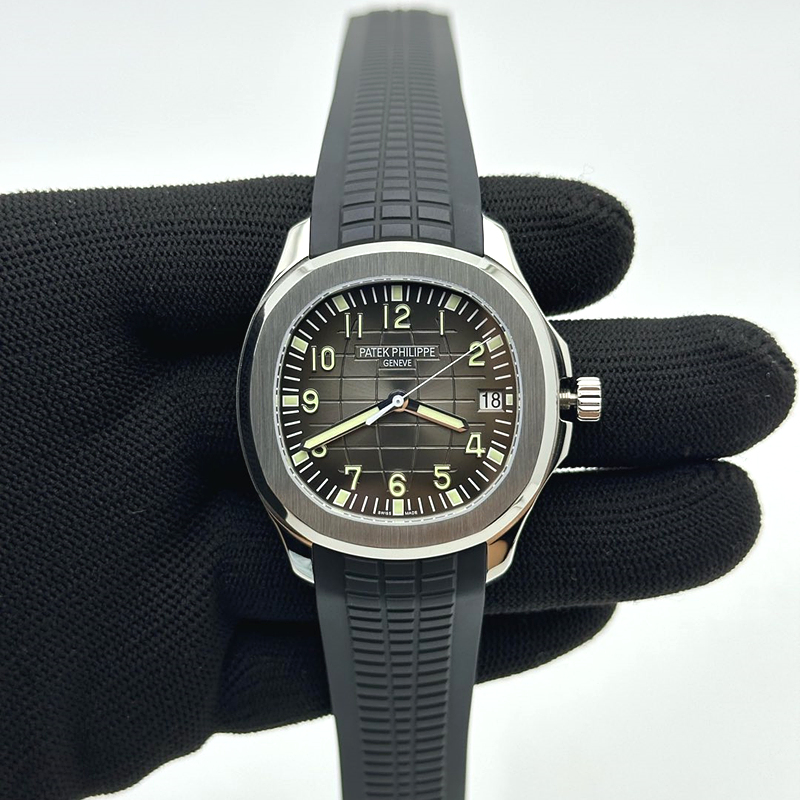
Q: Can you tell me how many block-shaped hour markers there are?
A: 12